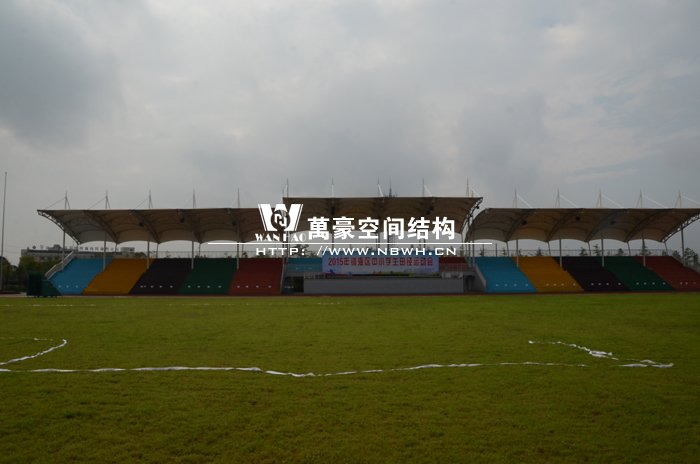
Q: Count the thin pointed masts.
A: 15